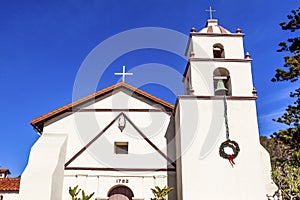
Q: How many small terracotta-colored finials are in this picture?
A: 6